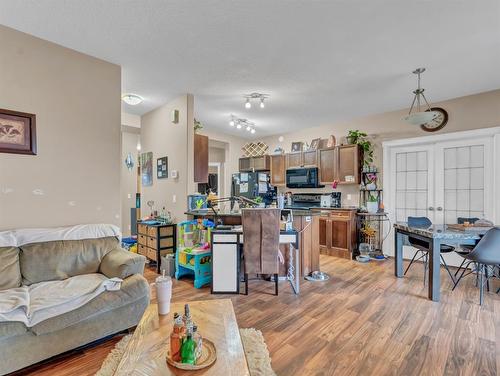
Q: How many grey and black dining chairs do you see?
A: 3